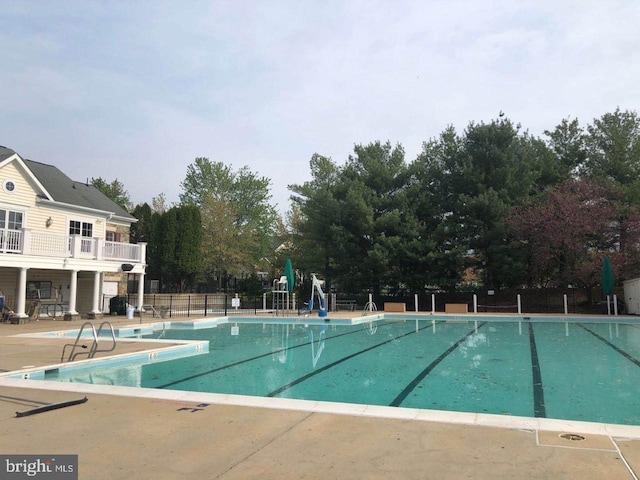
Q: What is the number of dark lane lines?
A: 5